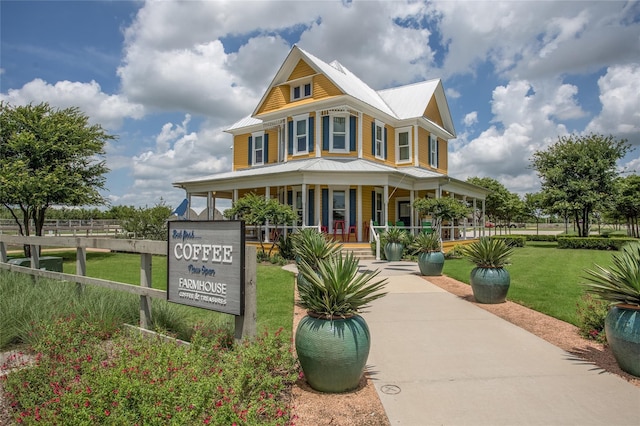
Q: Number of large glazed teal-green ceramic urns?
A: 6